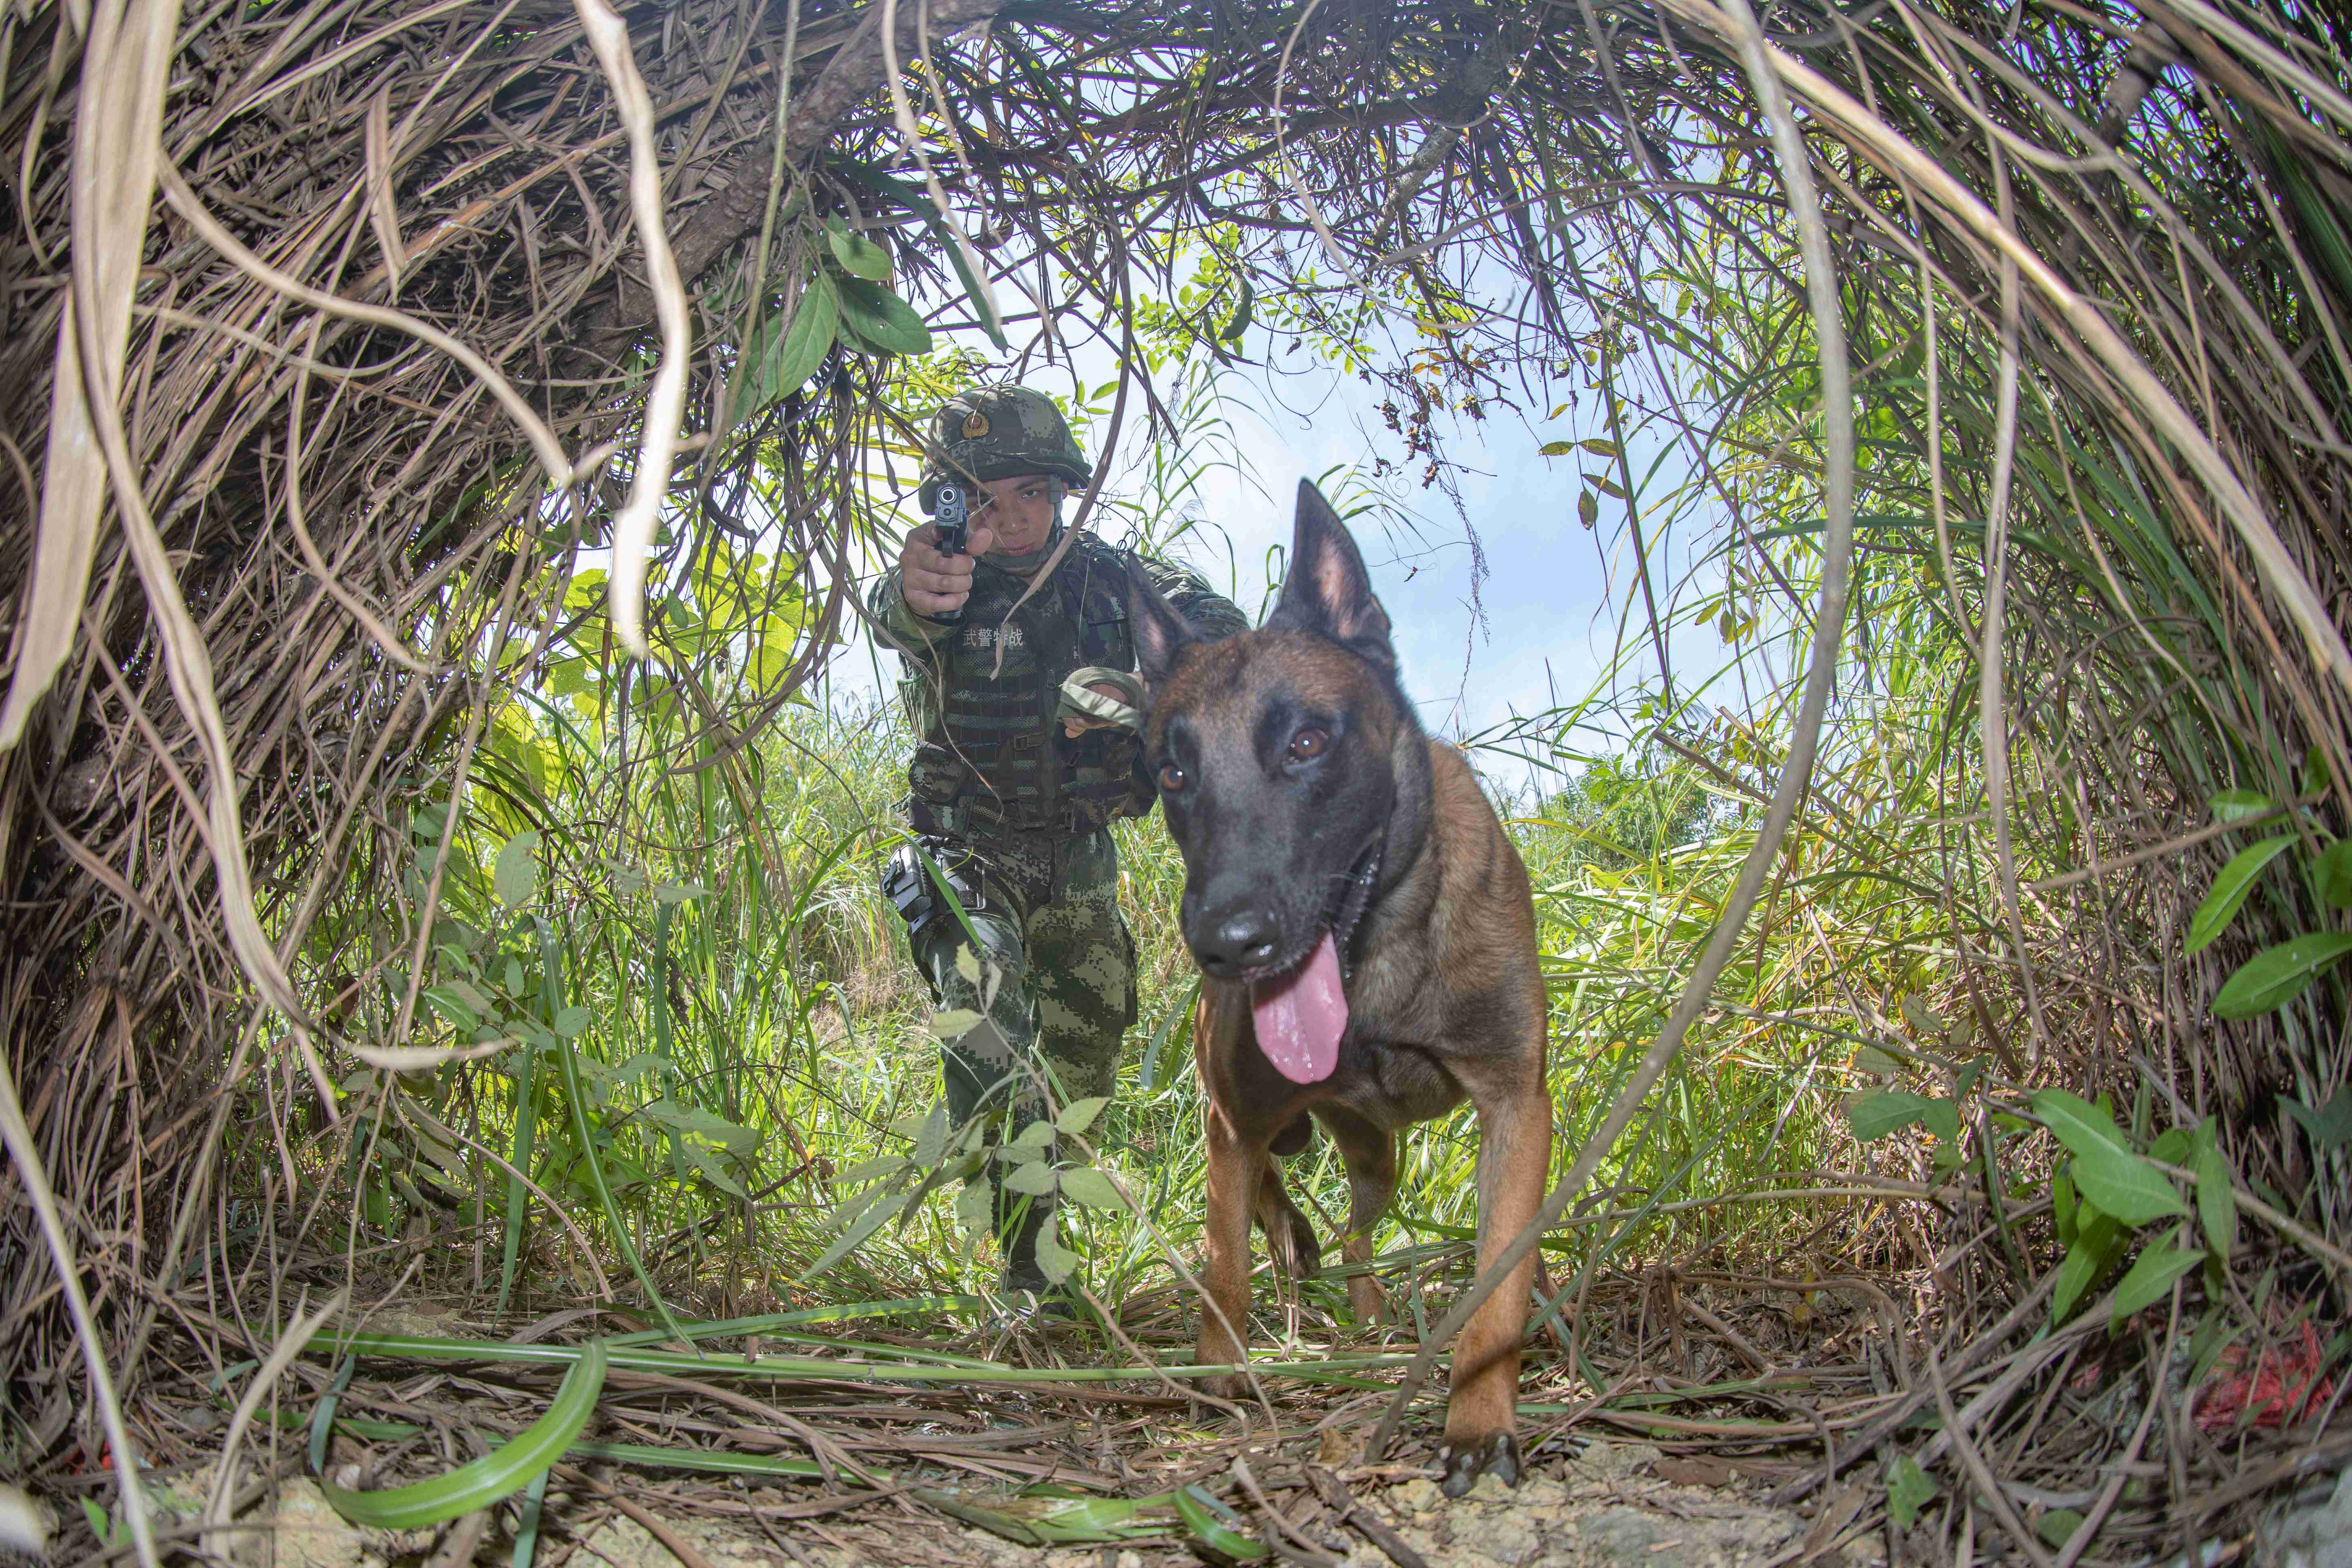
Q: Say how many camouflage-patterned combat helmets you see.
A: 1